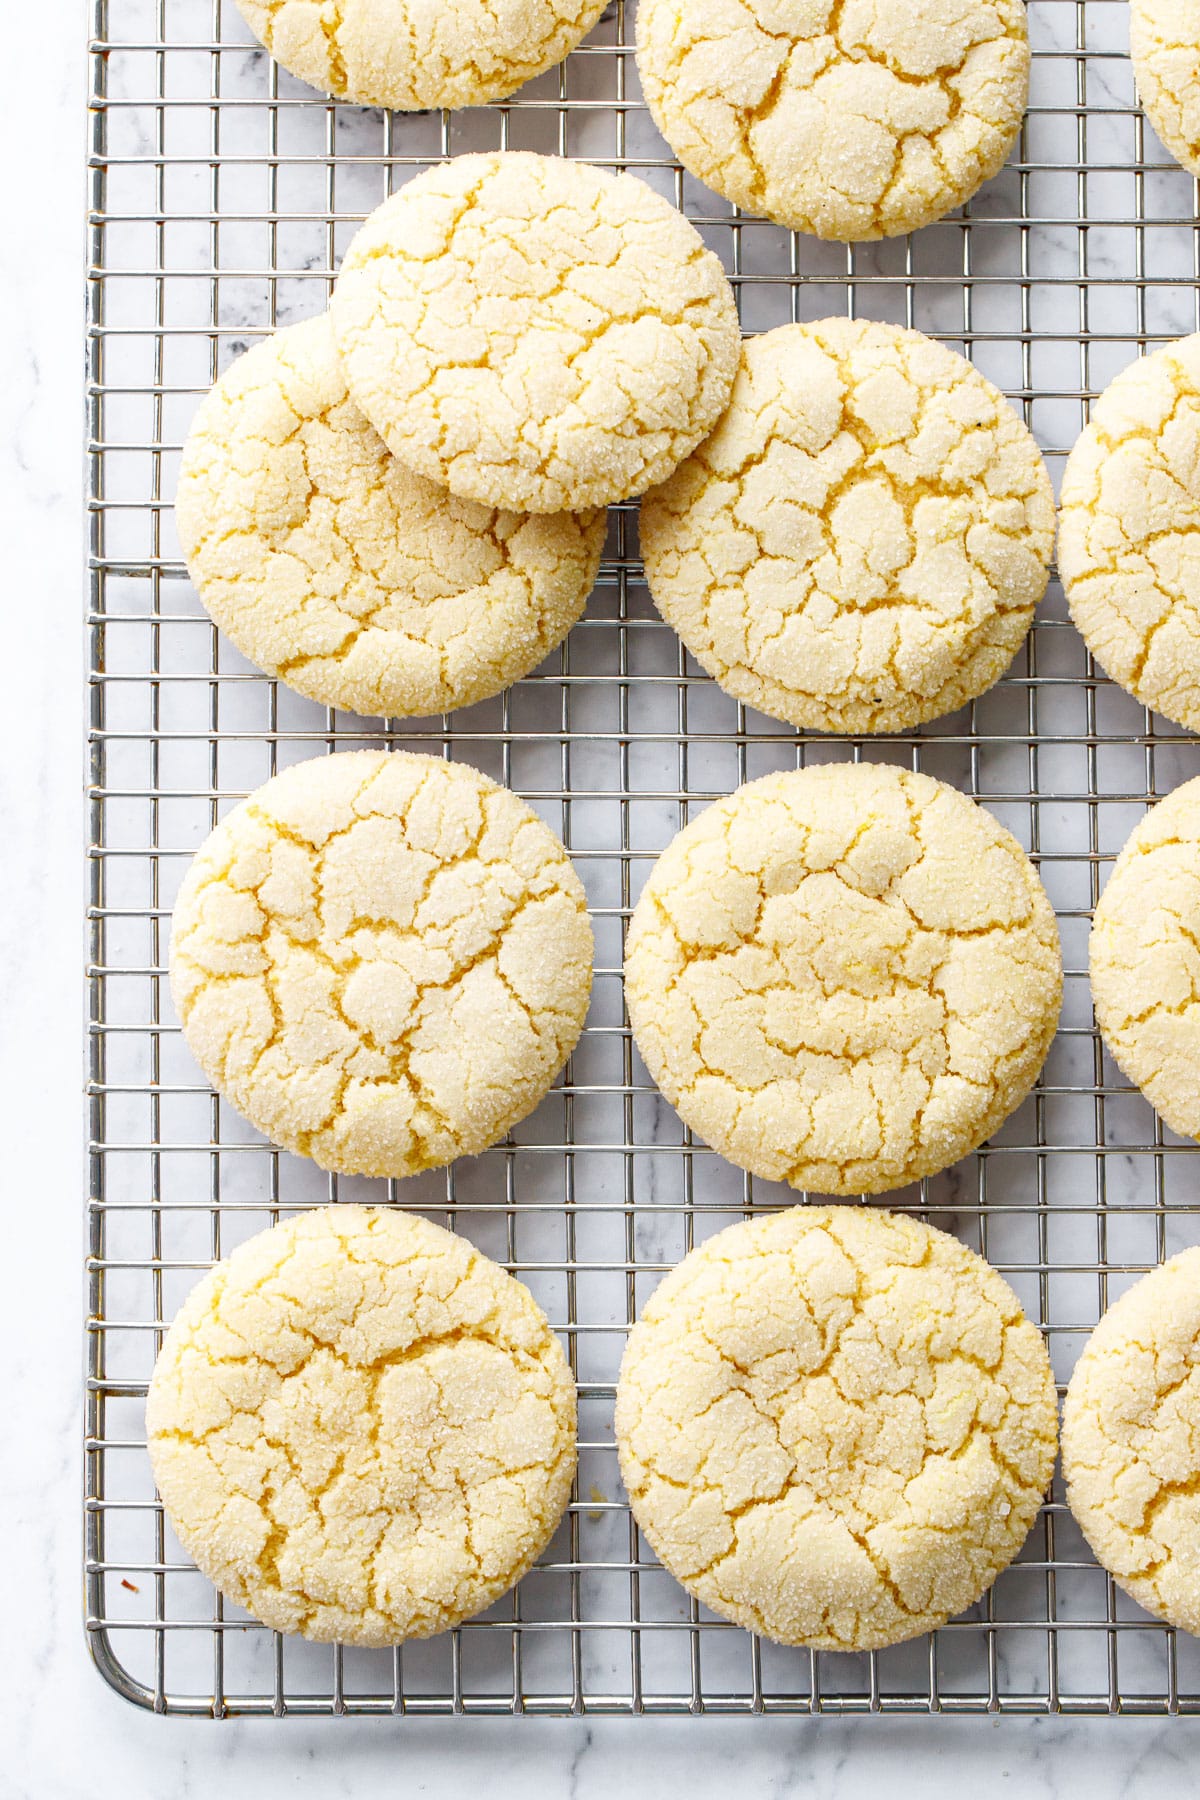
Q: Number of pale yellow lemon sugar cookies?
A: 13